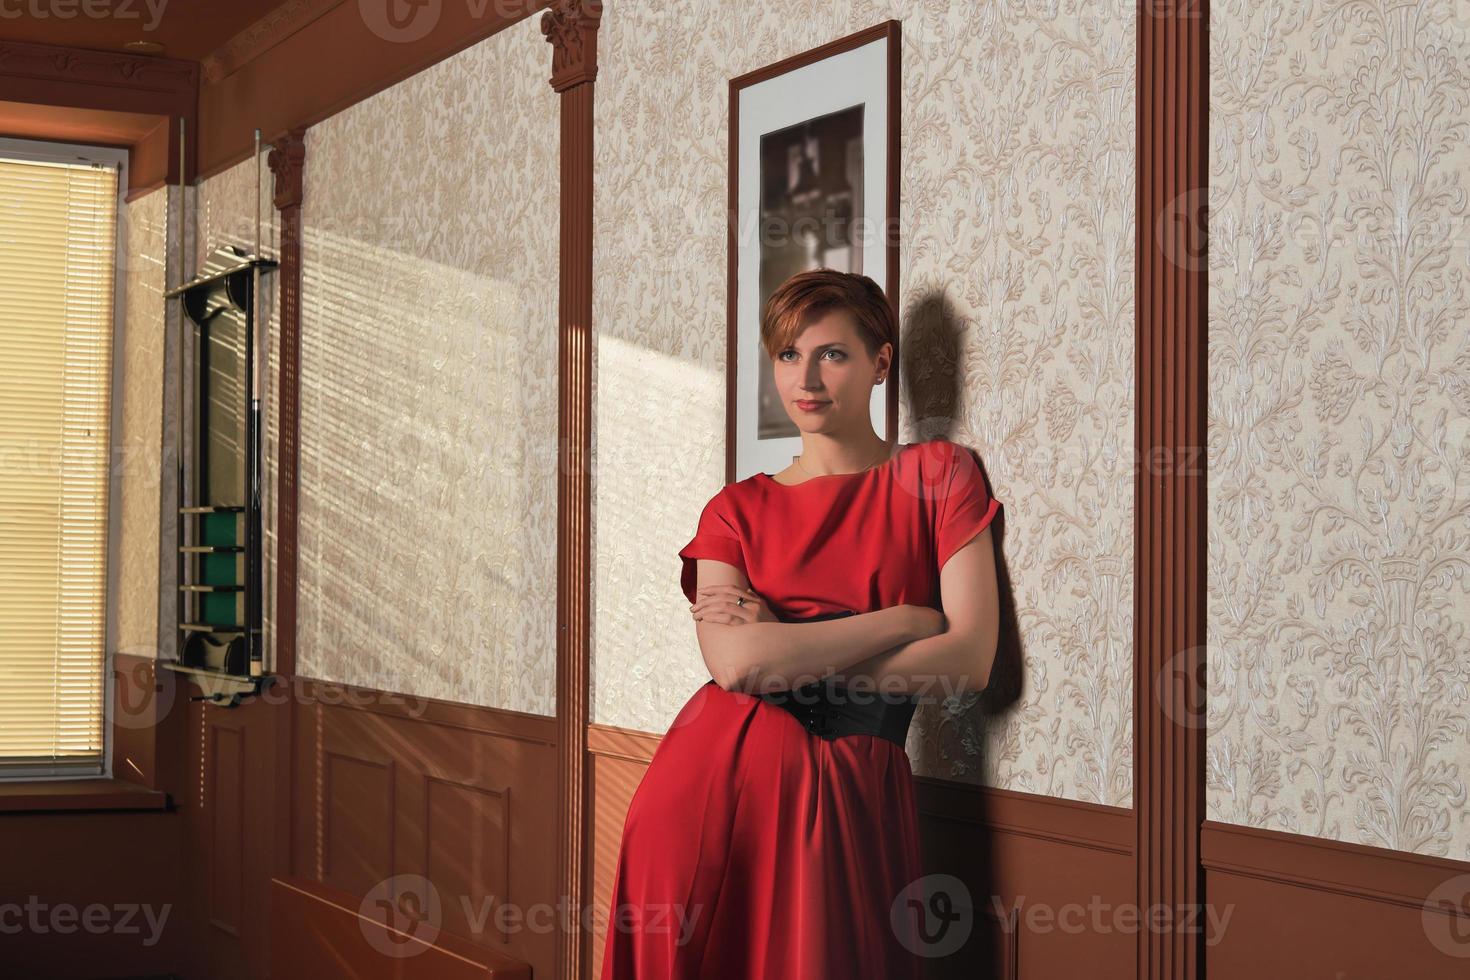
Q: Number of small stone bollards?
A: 0